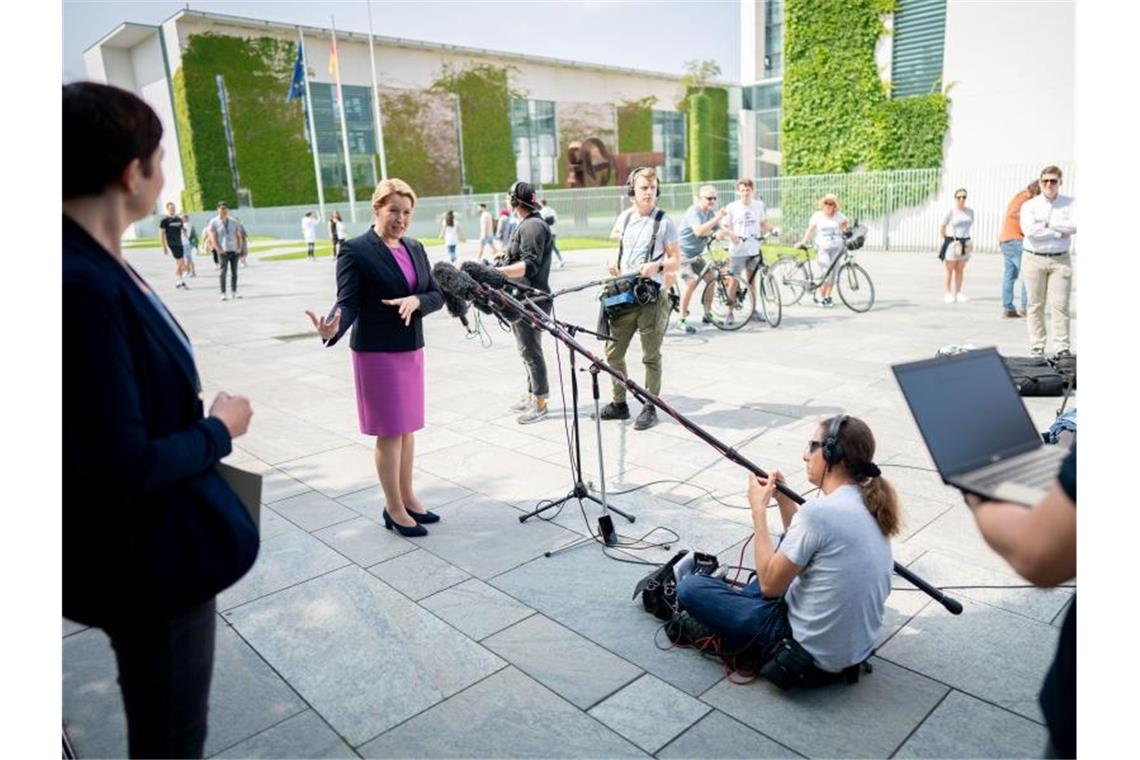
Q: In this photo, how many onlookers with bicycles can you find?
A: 3